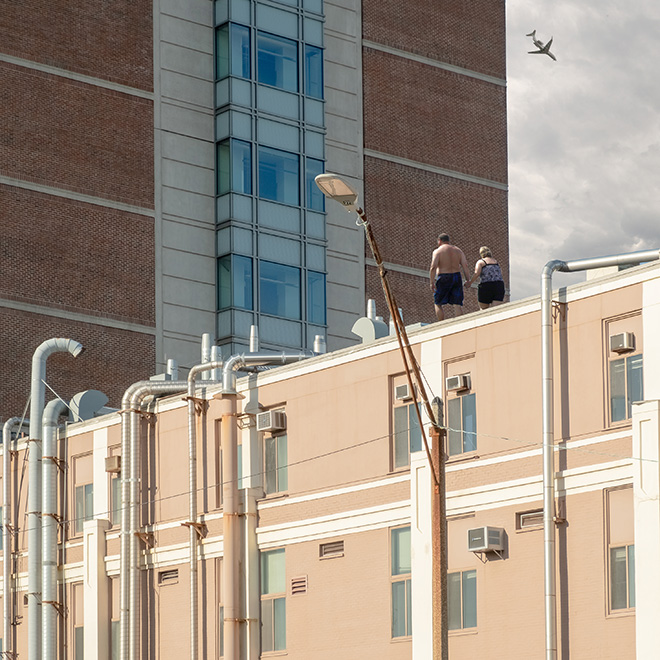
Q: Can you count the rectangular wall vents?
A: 4